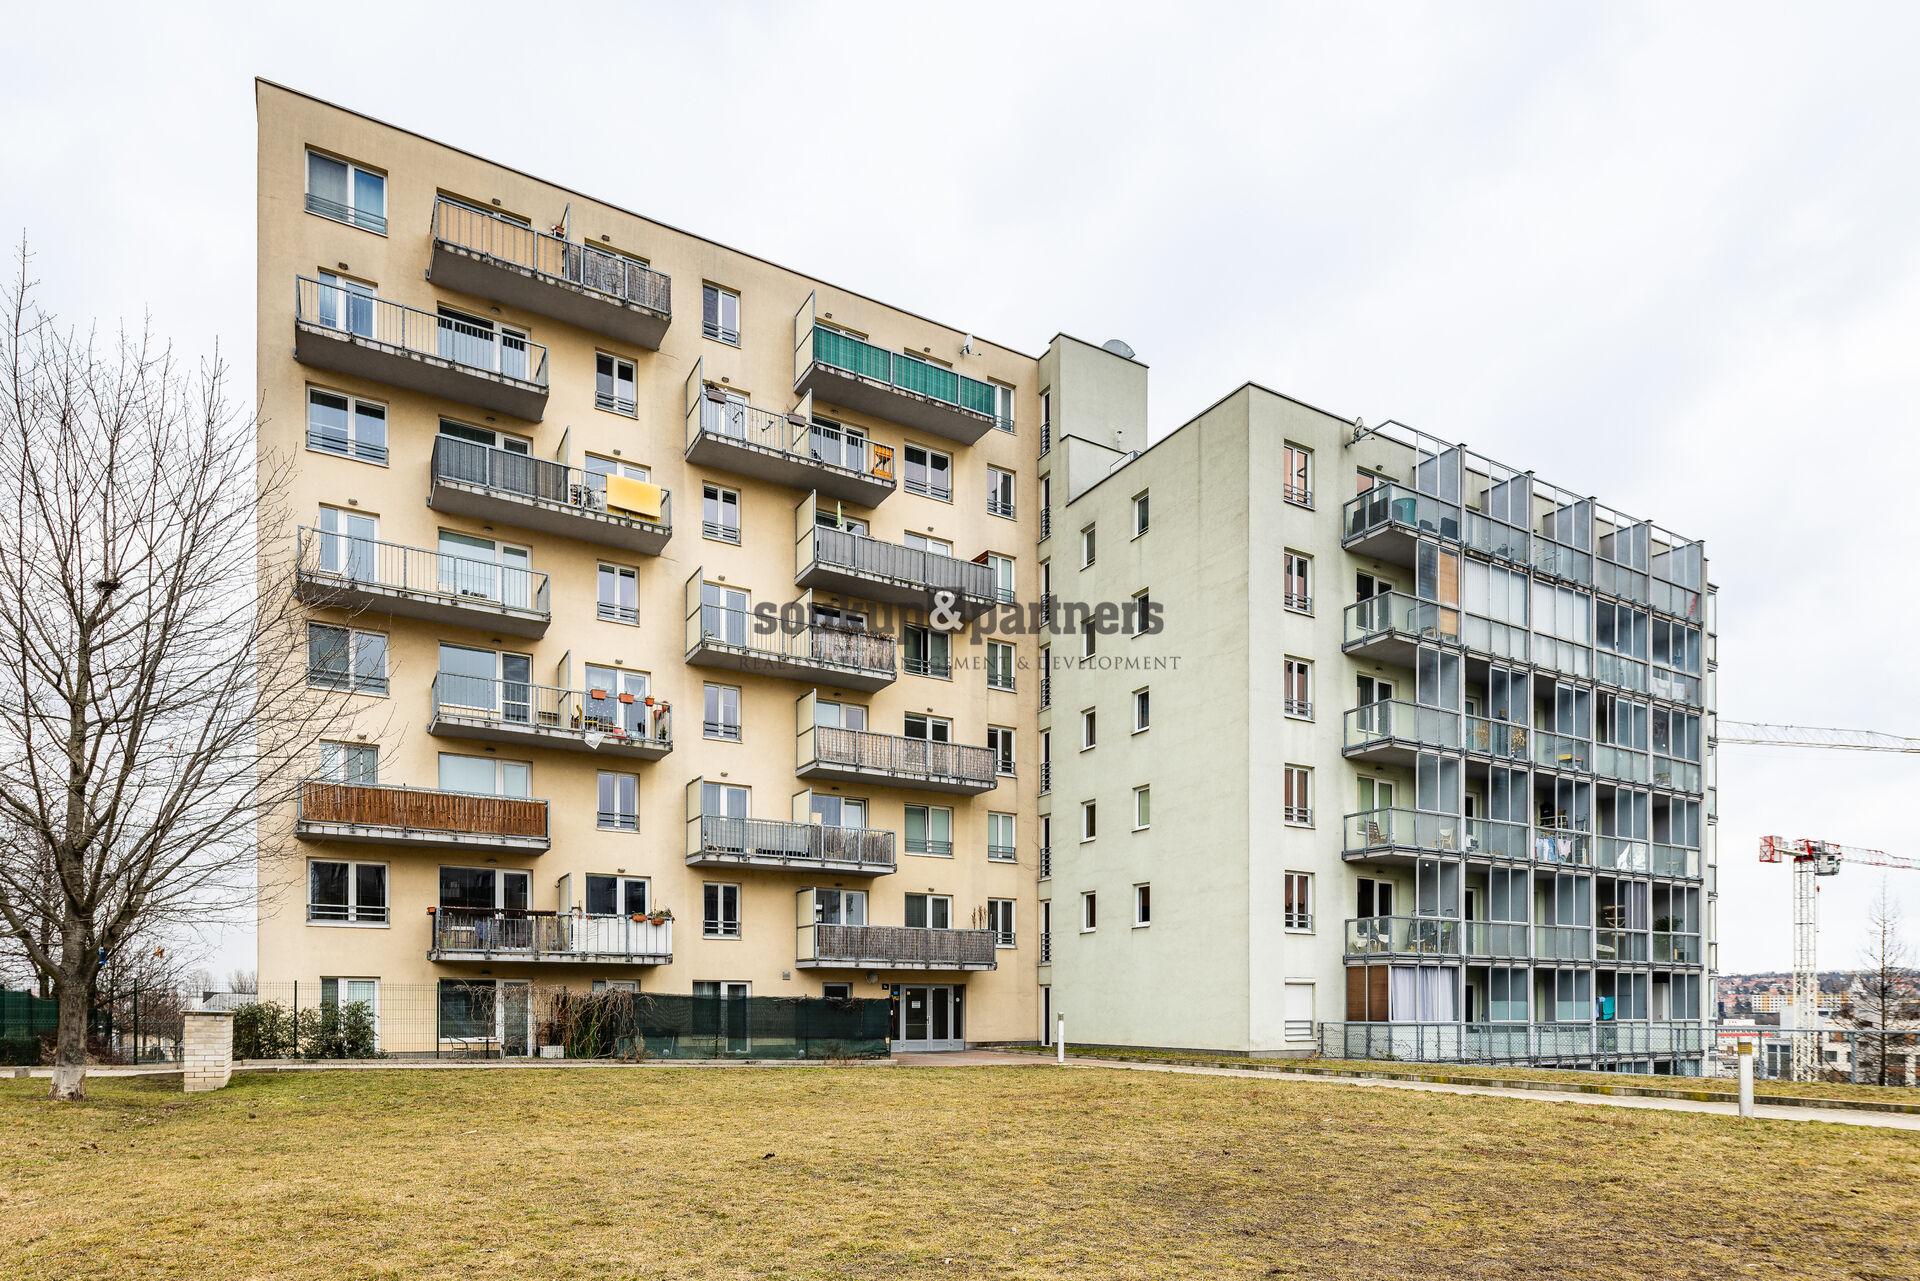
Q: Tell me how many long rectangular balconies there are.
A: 14